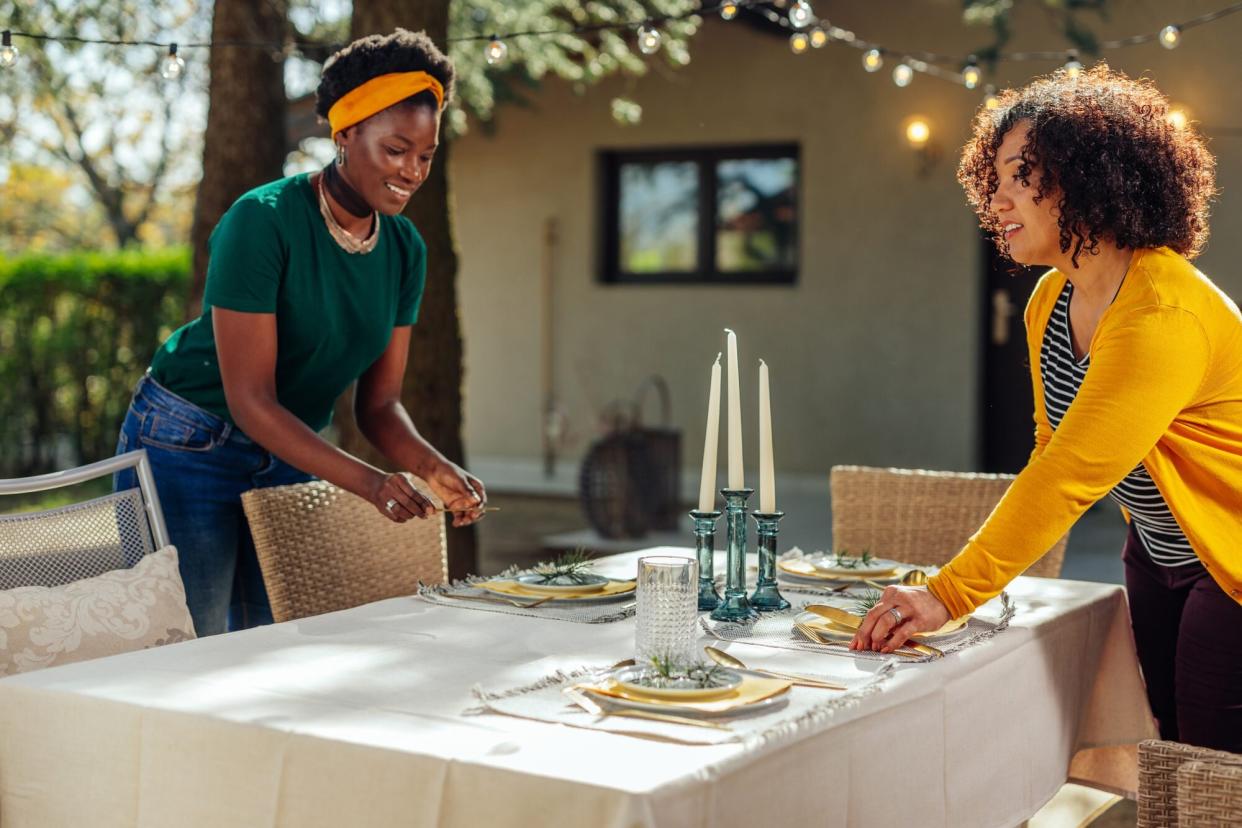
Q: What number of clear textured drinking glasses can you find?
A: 1